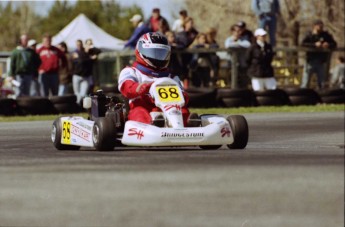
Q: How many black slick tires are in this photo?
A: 4